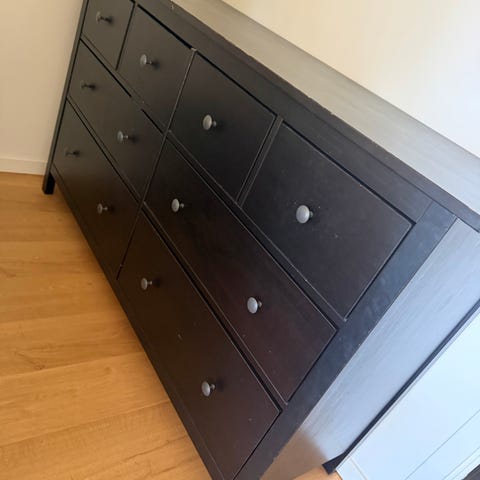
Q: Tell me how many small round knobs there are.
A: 12